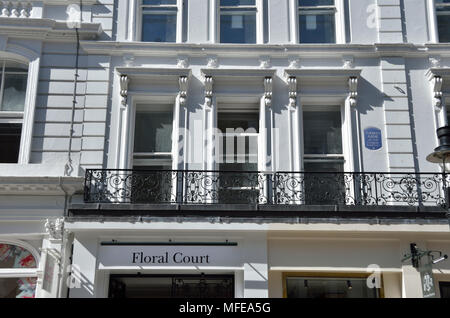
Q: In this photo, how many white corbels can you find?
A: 7